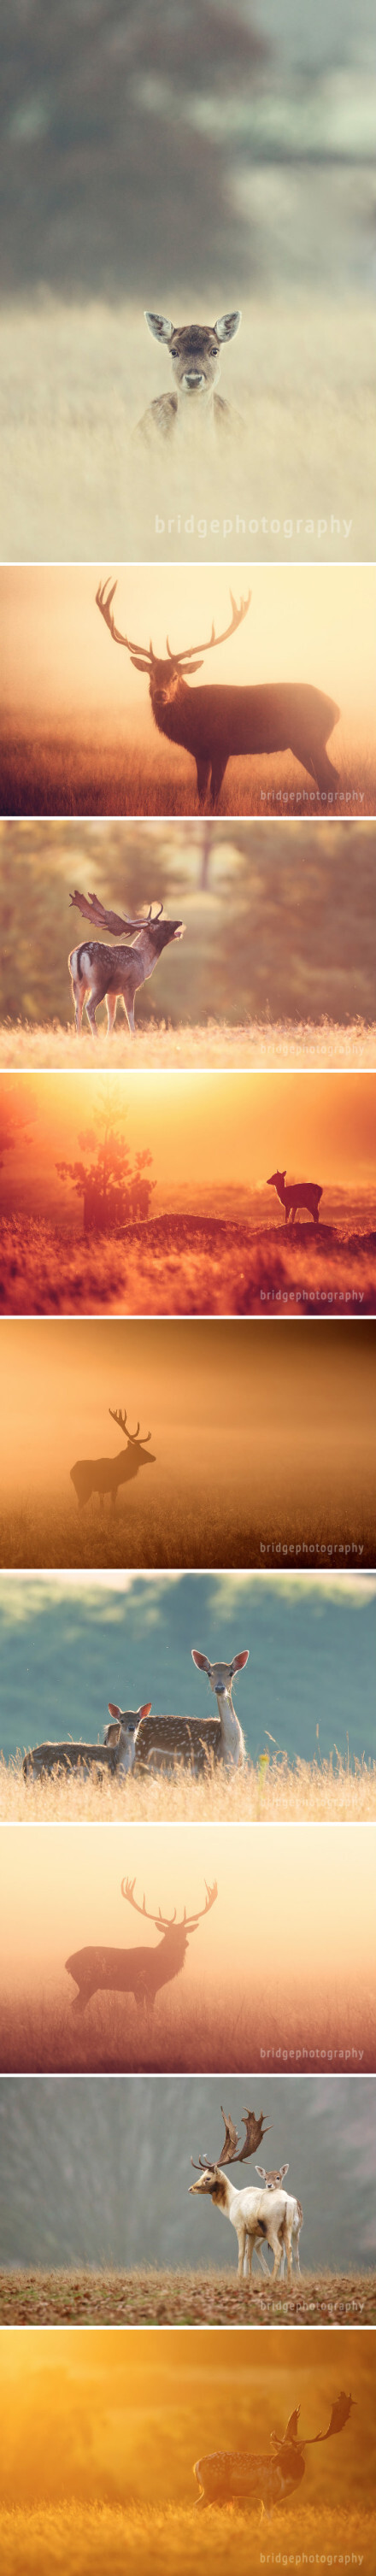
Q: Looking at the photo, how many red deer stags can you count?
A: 3